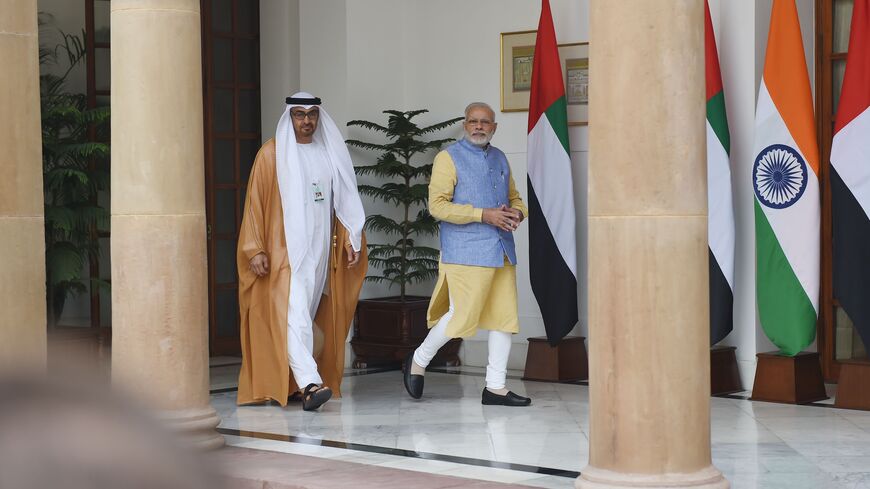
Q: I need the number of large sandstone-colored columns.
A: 3